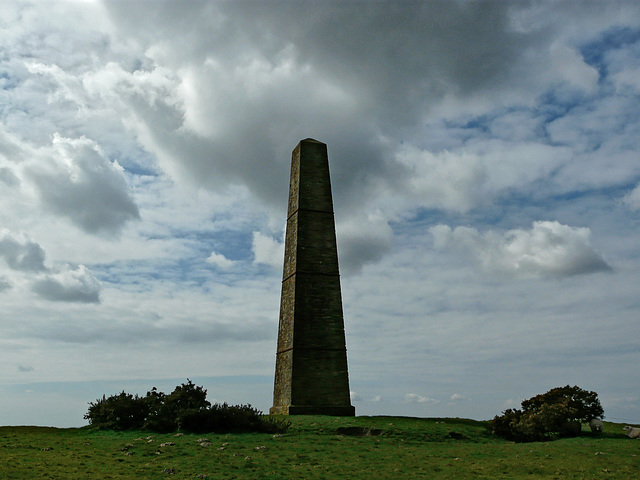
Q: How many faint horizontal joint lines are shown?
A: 3